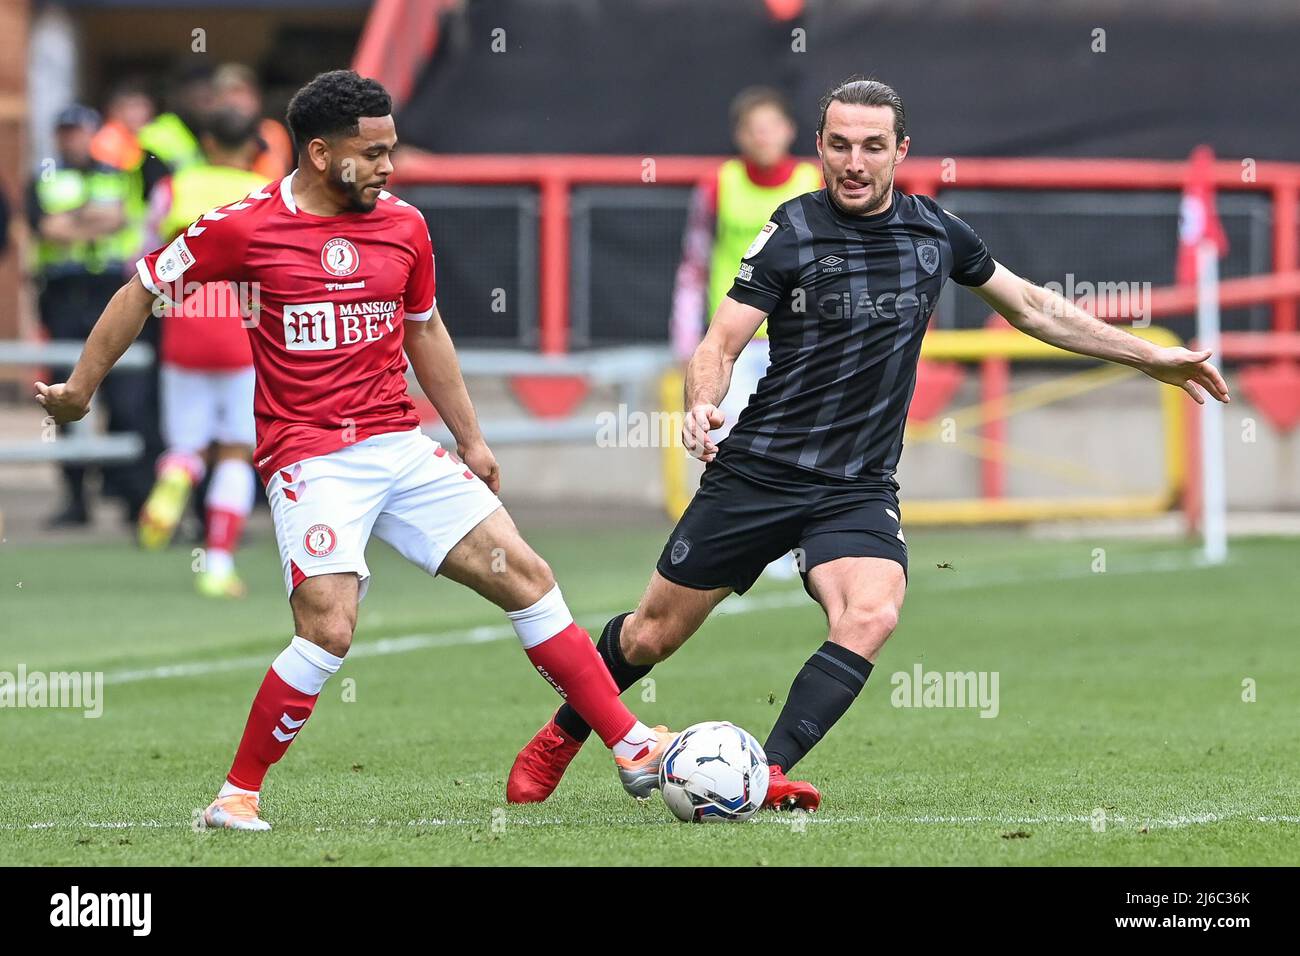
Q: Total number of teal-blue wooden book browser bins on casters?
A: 0